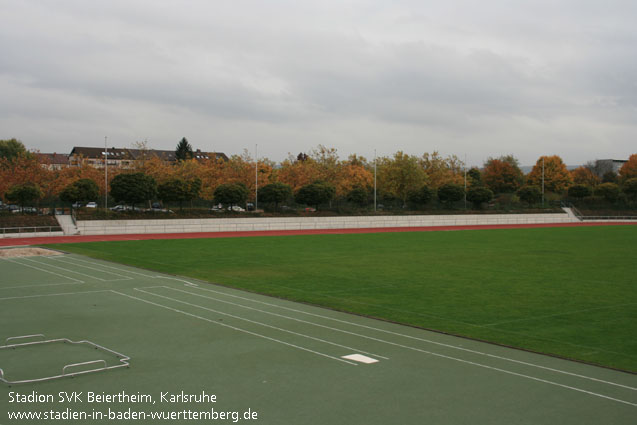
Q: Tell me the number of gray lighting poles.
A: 5